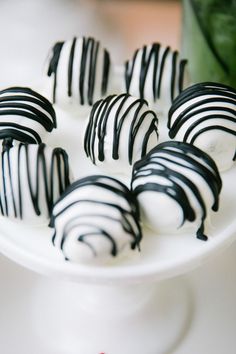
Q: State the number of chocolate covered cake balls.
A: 8